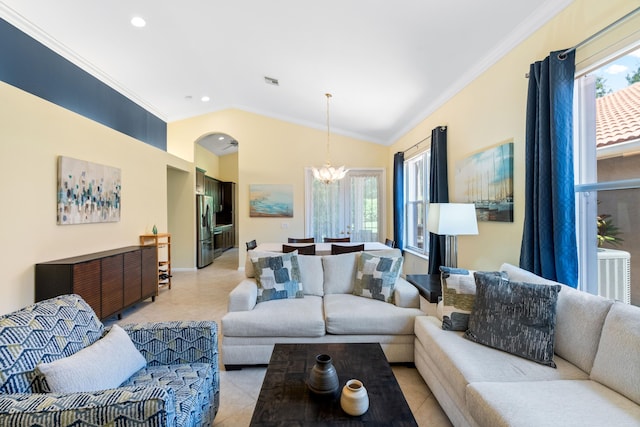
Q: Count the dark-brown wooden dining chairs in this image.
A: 6